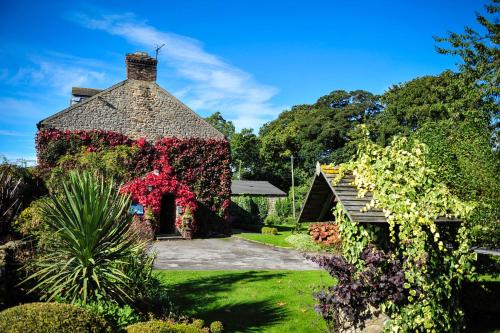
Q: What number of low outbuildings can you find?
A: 1